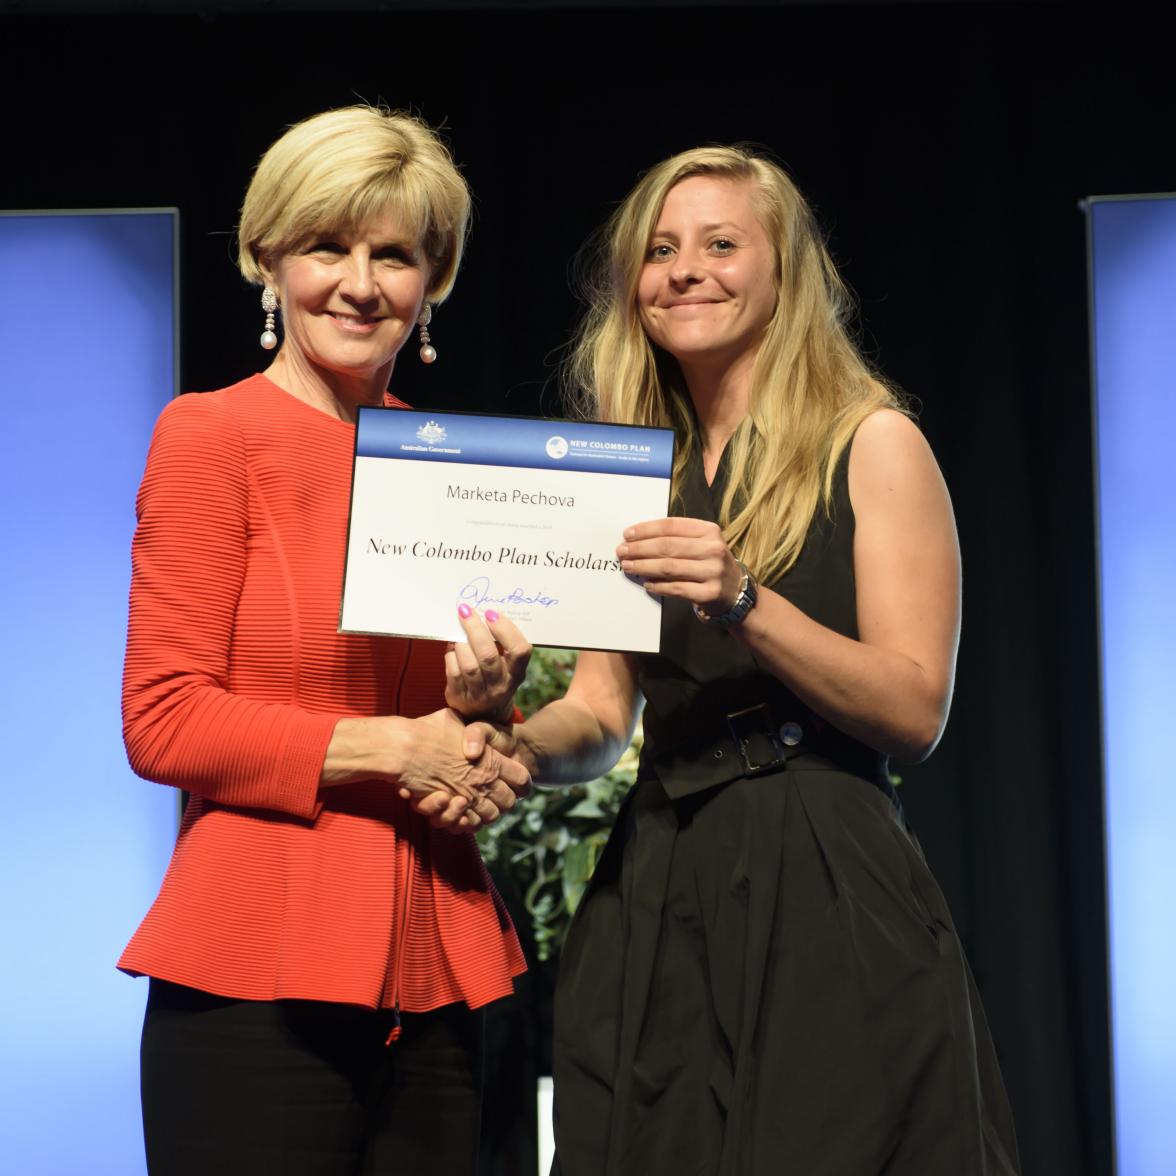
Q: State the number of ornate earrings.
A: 2